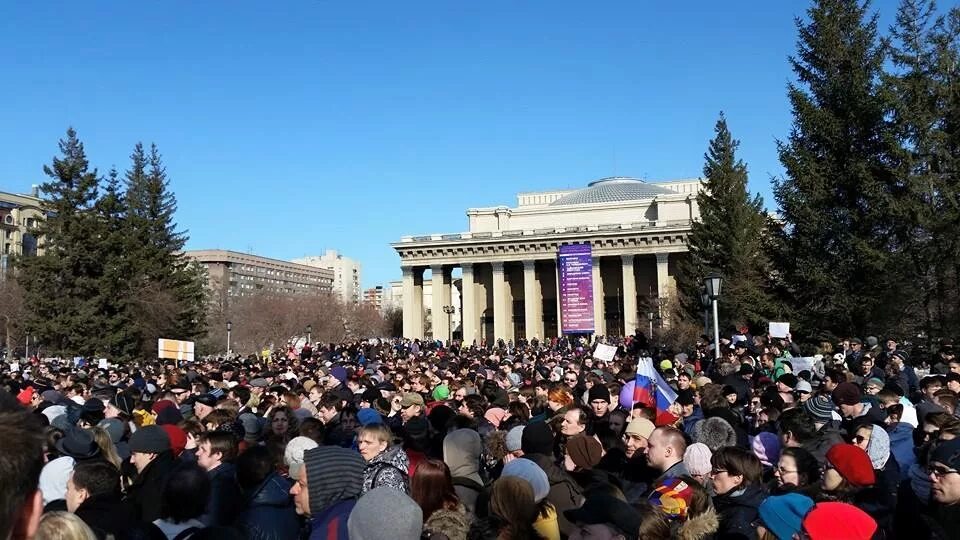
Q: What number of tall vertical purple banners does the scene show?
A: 1